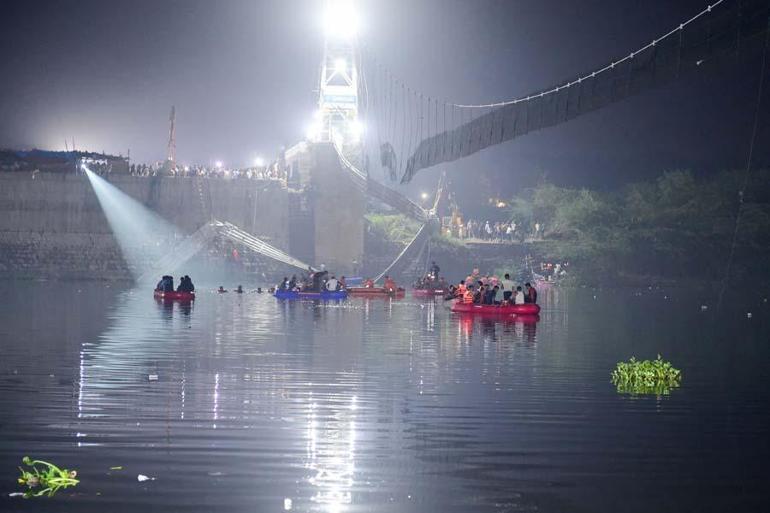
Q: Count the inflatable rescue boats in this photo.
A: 5